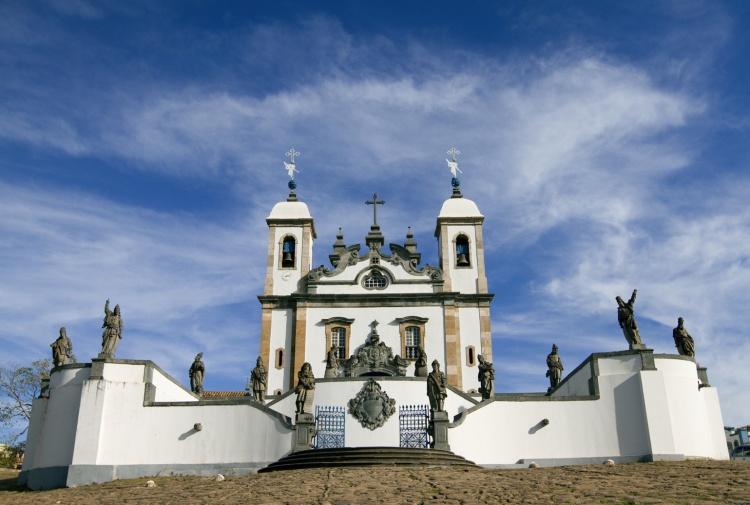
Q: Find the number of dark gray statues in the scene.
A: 12